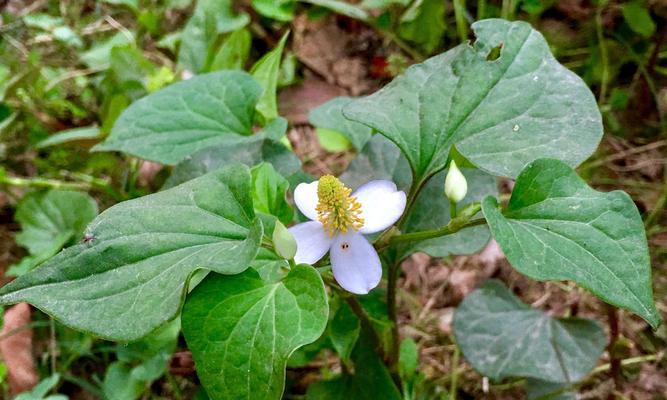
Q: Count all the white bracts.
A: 4